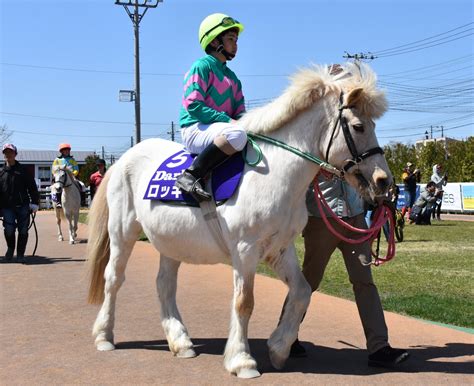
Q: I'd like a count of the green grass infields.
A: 1